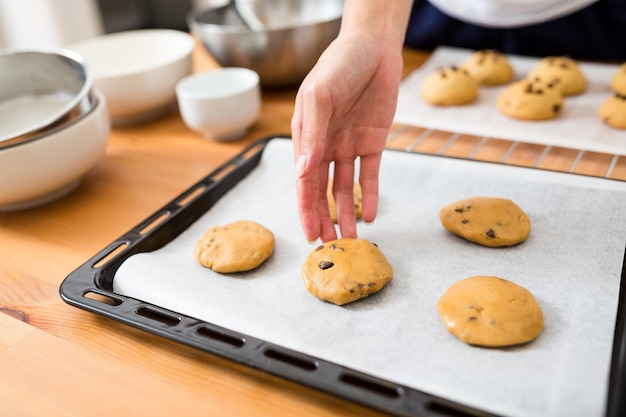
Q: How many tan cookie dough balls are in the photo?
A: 11